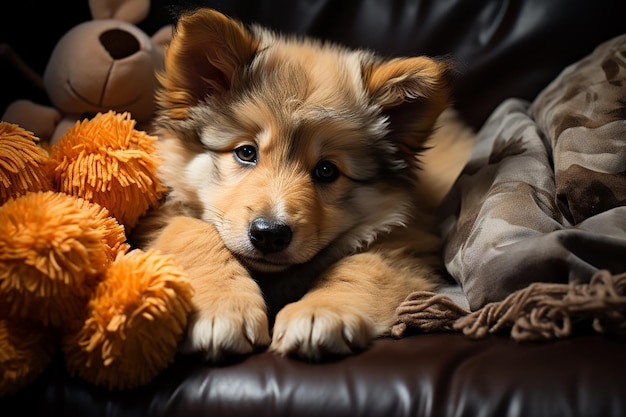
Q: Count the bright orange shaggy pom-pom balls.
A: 5